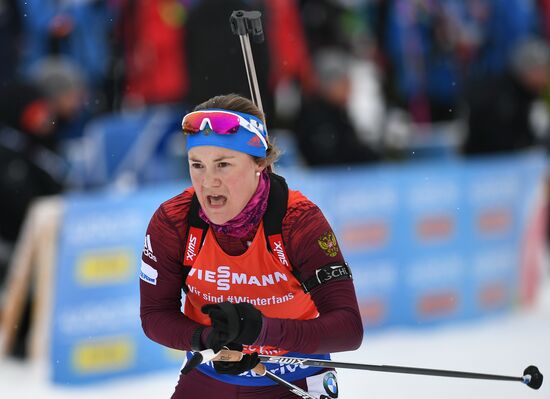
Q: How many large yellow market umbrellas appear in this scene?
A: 0